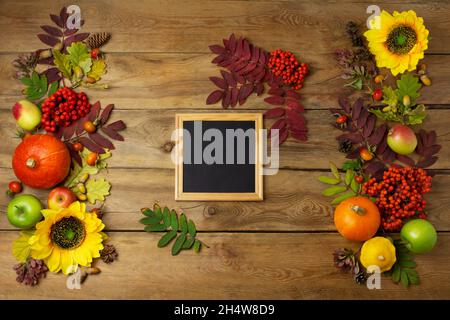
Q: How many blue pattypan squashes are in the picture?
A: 0